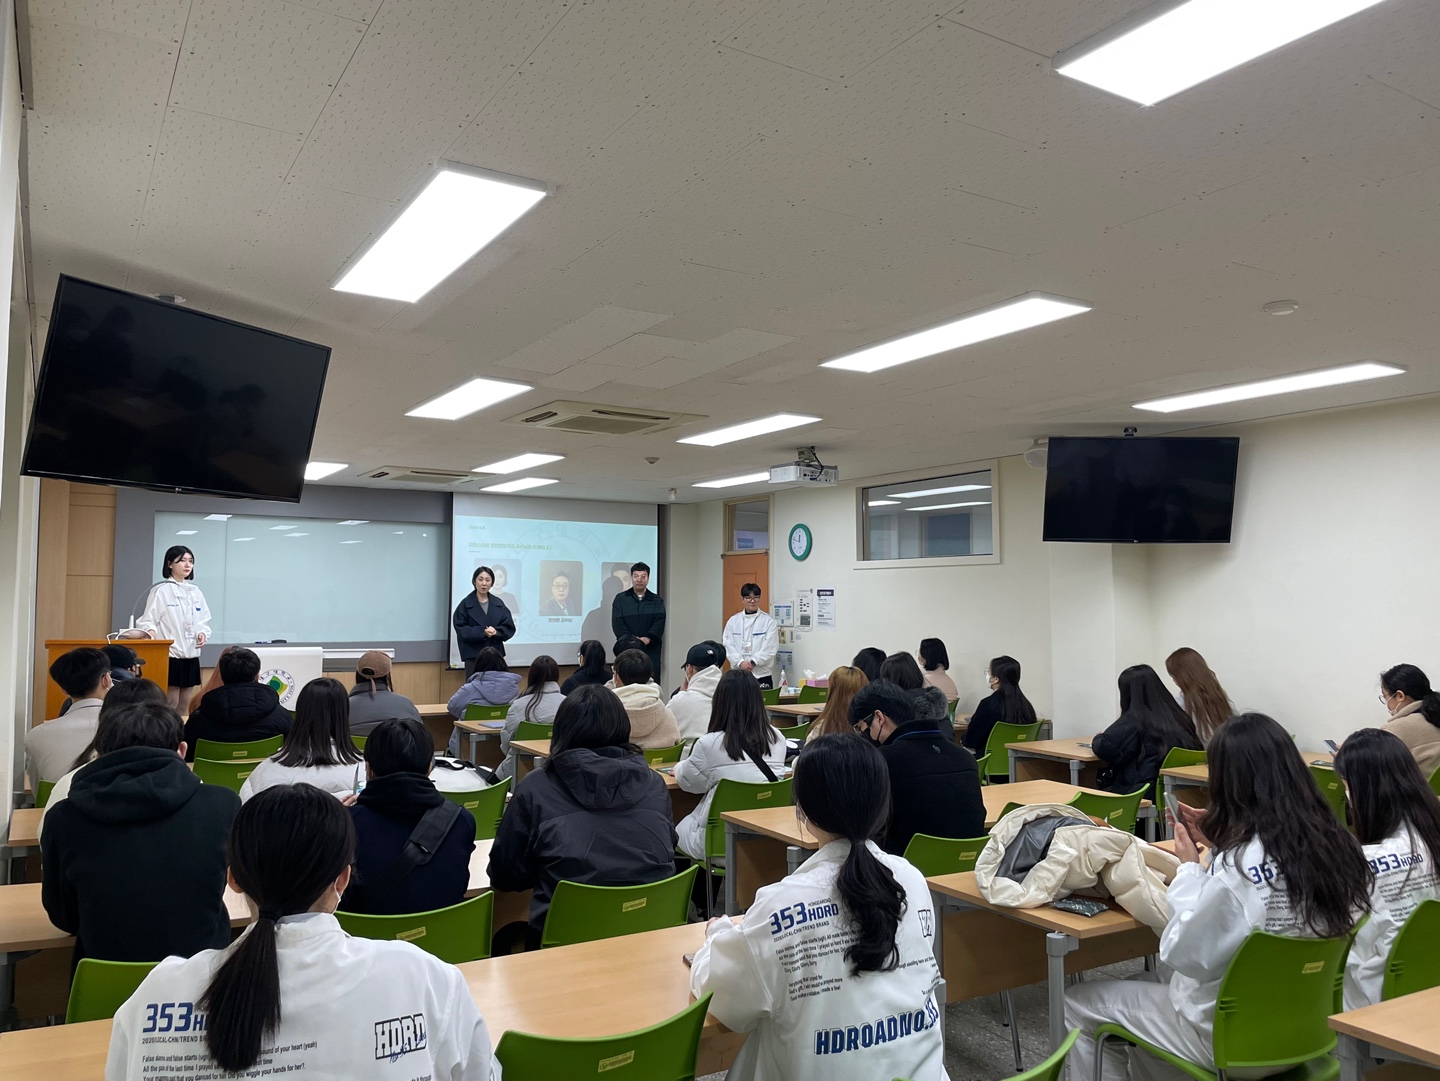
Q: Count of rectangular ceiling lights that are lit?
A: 10